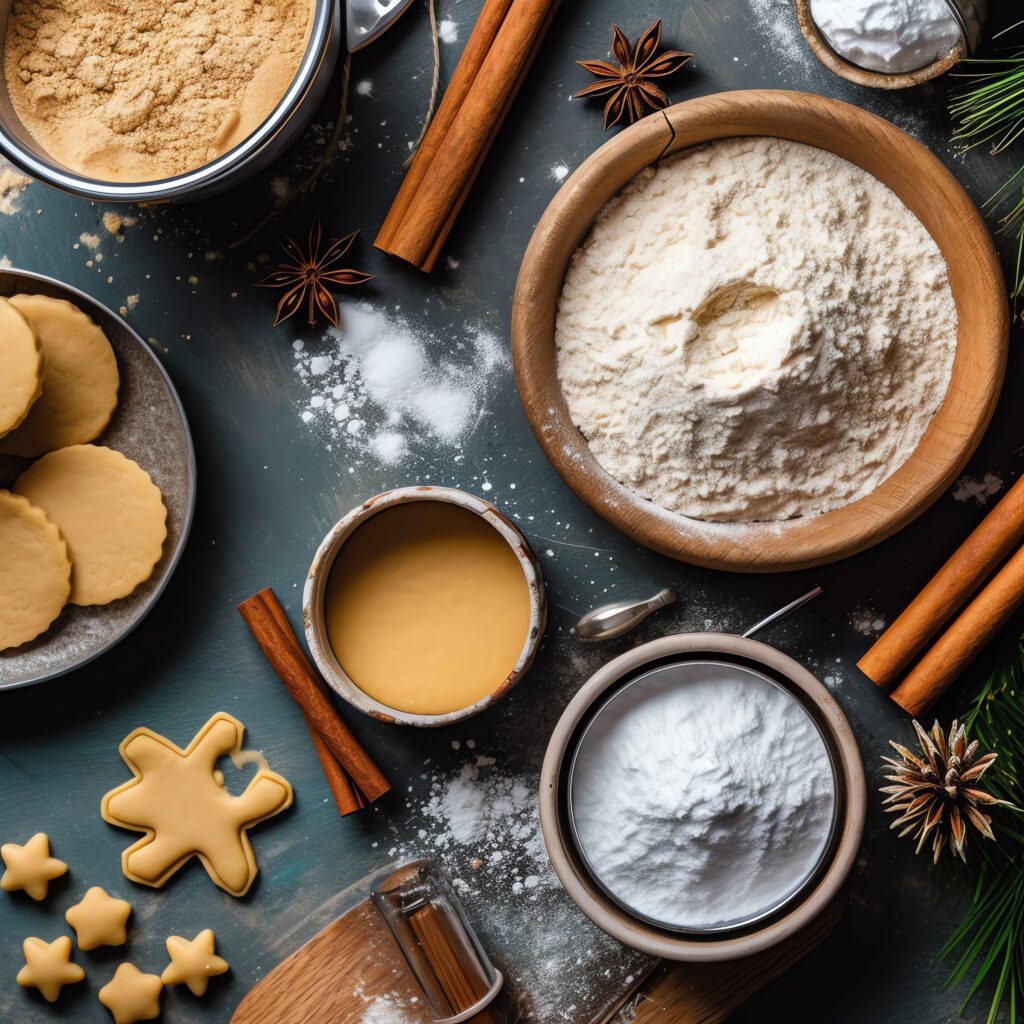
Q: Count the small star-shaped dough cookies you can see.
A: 5